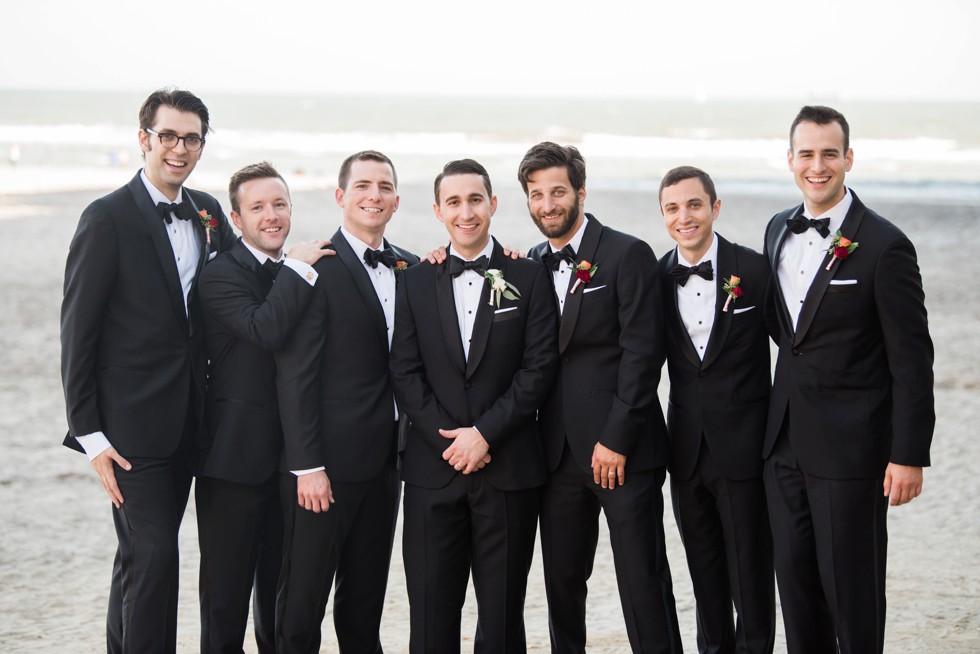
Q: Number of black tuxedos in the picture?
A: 7